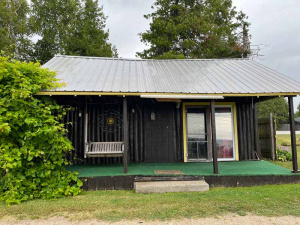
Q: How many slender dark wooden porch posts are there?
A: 3